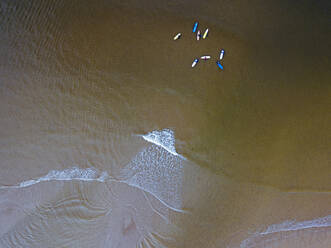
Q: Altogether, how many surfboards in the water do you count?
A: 8